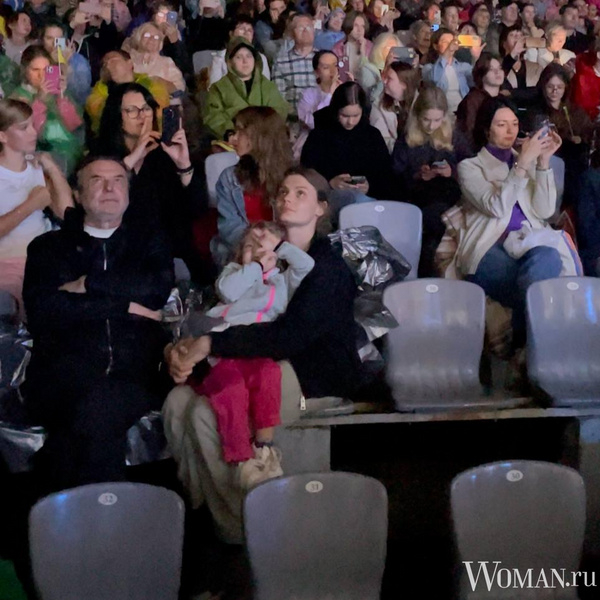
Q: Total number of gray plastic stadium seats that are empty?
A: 6